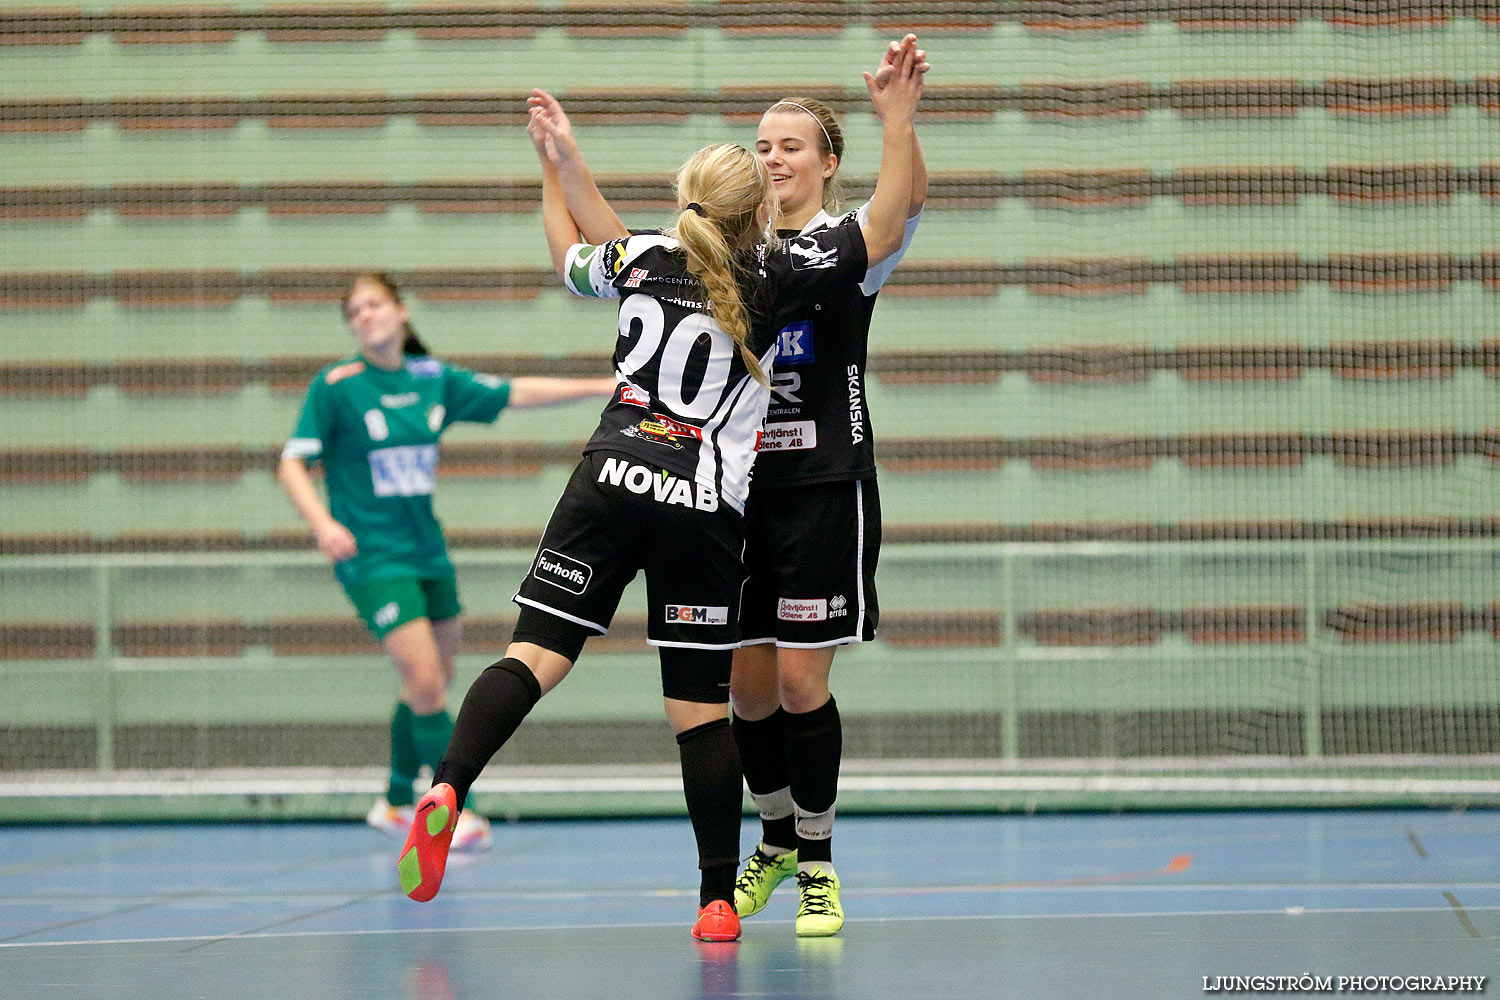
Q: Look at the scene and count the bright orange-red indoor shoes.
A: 2